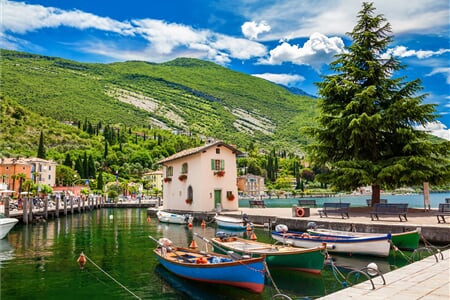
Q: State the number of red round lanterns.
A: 0